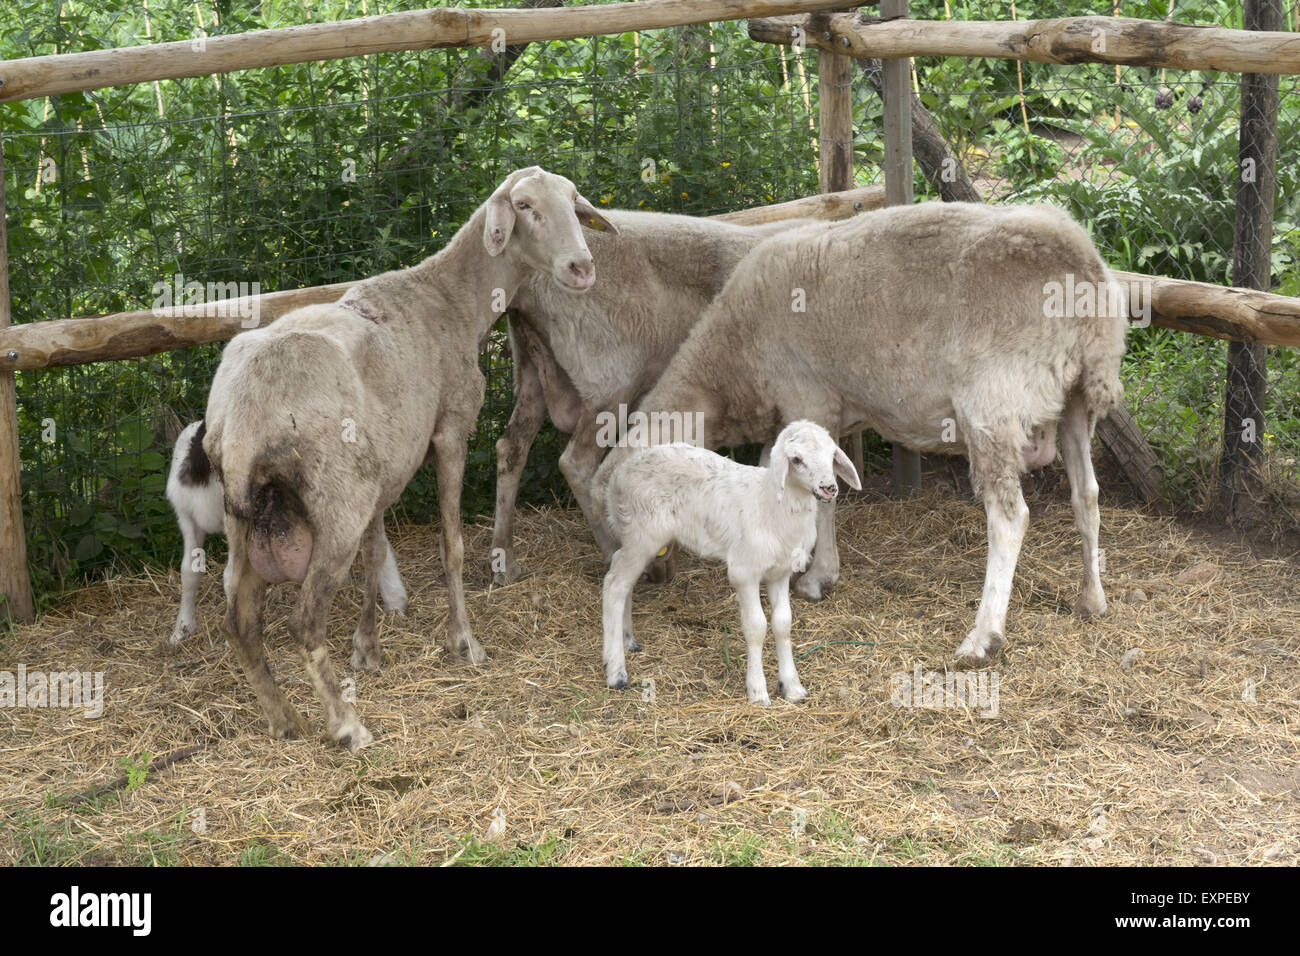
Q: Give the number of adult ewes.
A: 3